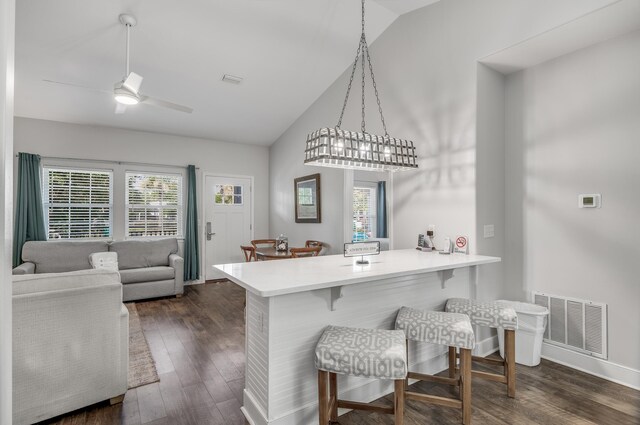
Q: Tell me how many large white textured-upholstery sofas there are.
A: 1